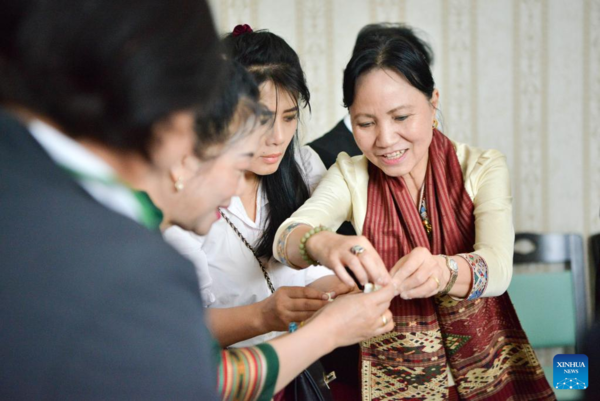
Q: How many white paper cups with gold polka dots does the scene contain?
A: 0